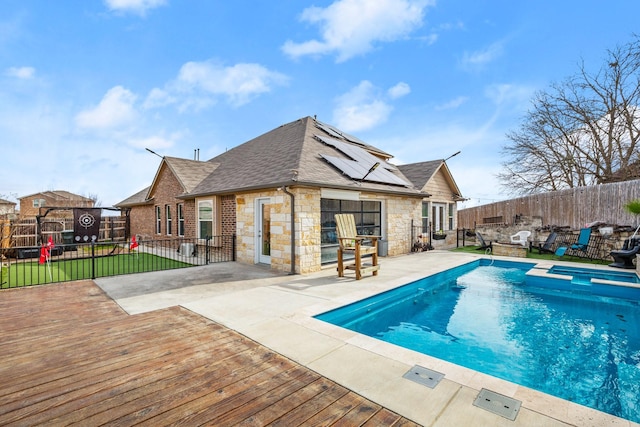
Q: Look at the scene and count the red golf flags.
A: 3